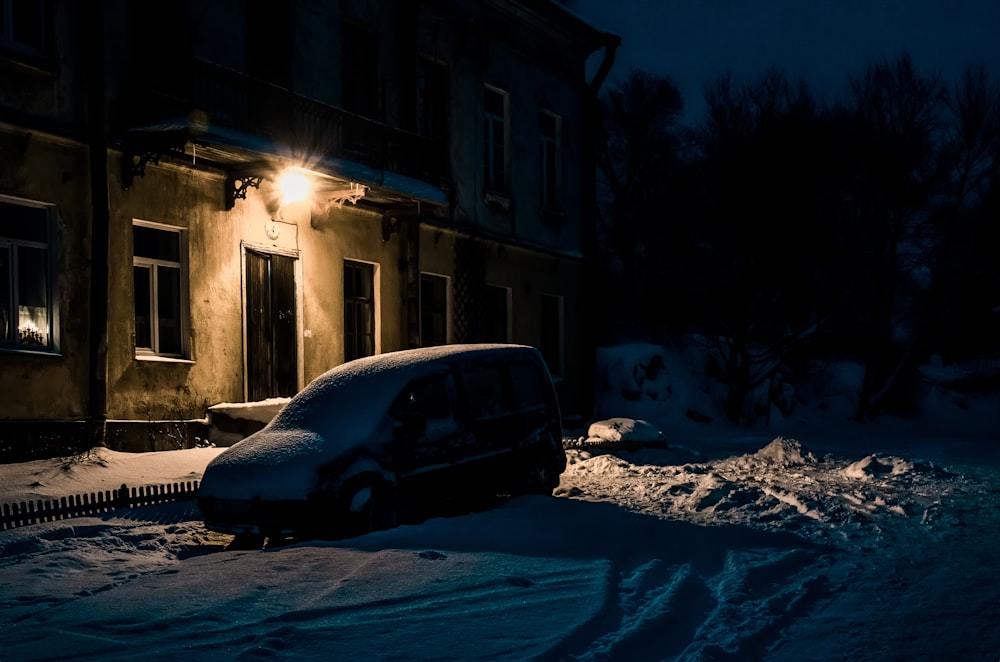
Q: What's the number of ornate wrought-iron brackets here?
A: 4